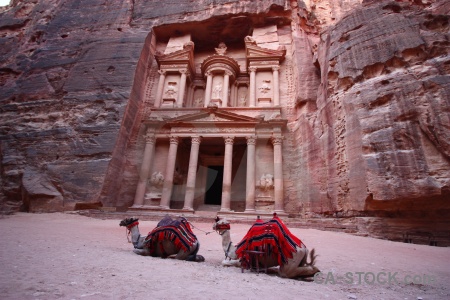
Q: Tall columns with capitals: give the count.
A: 6